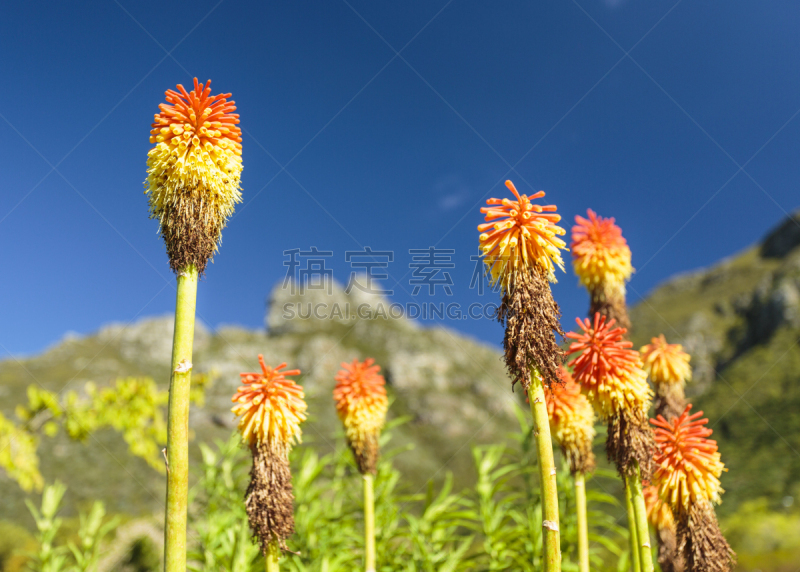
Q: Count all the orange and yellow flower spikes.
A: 10